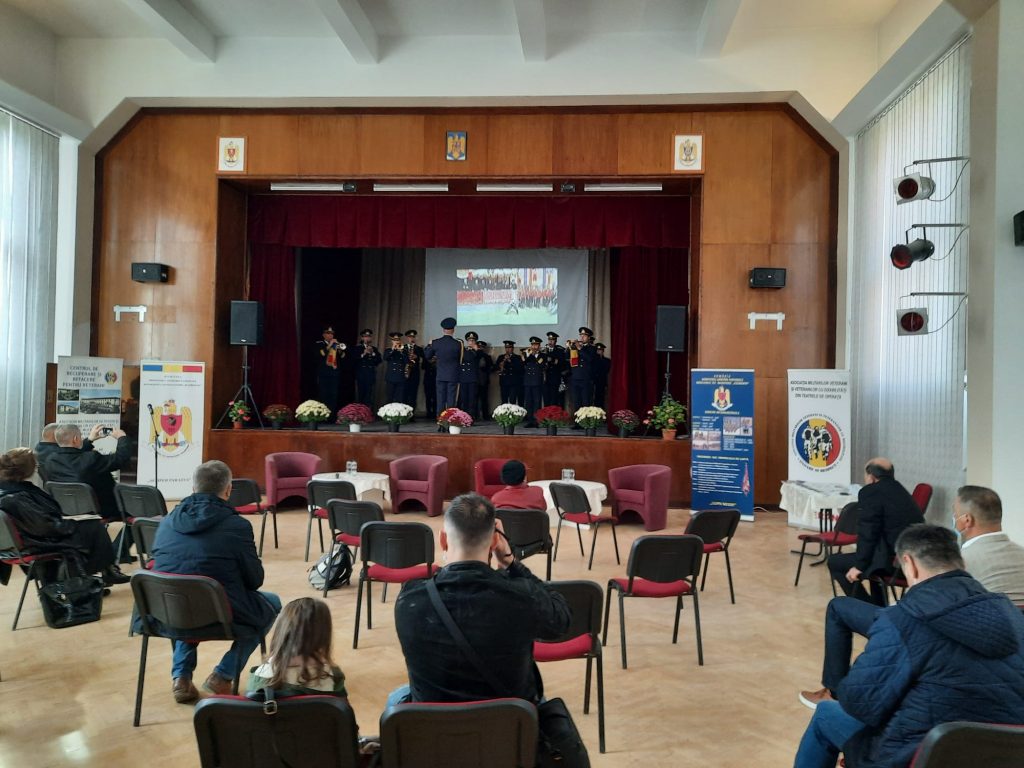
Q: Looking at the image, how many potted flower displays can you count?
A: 11